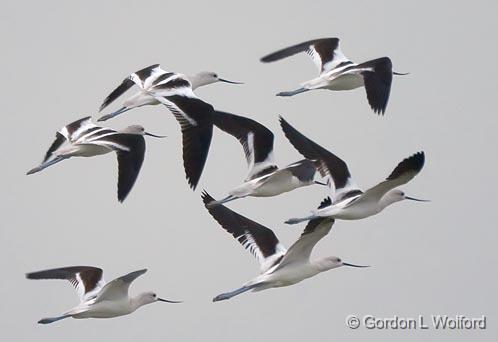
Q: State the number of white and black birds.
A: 7